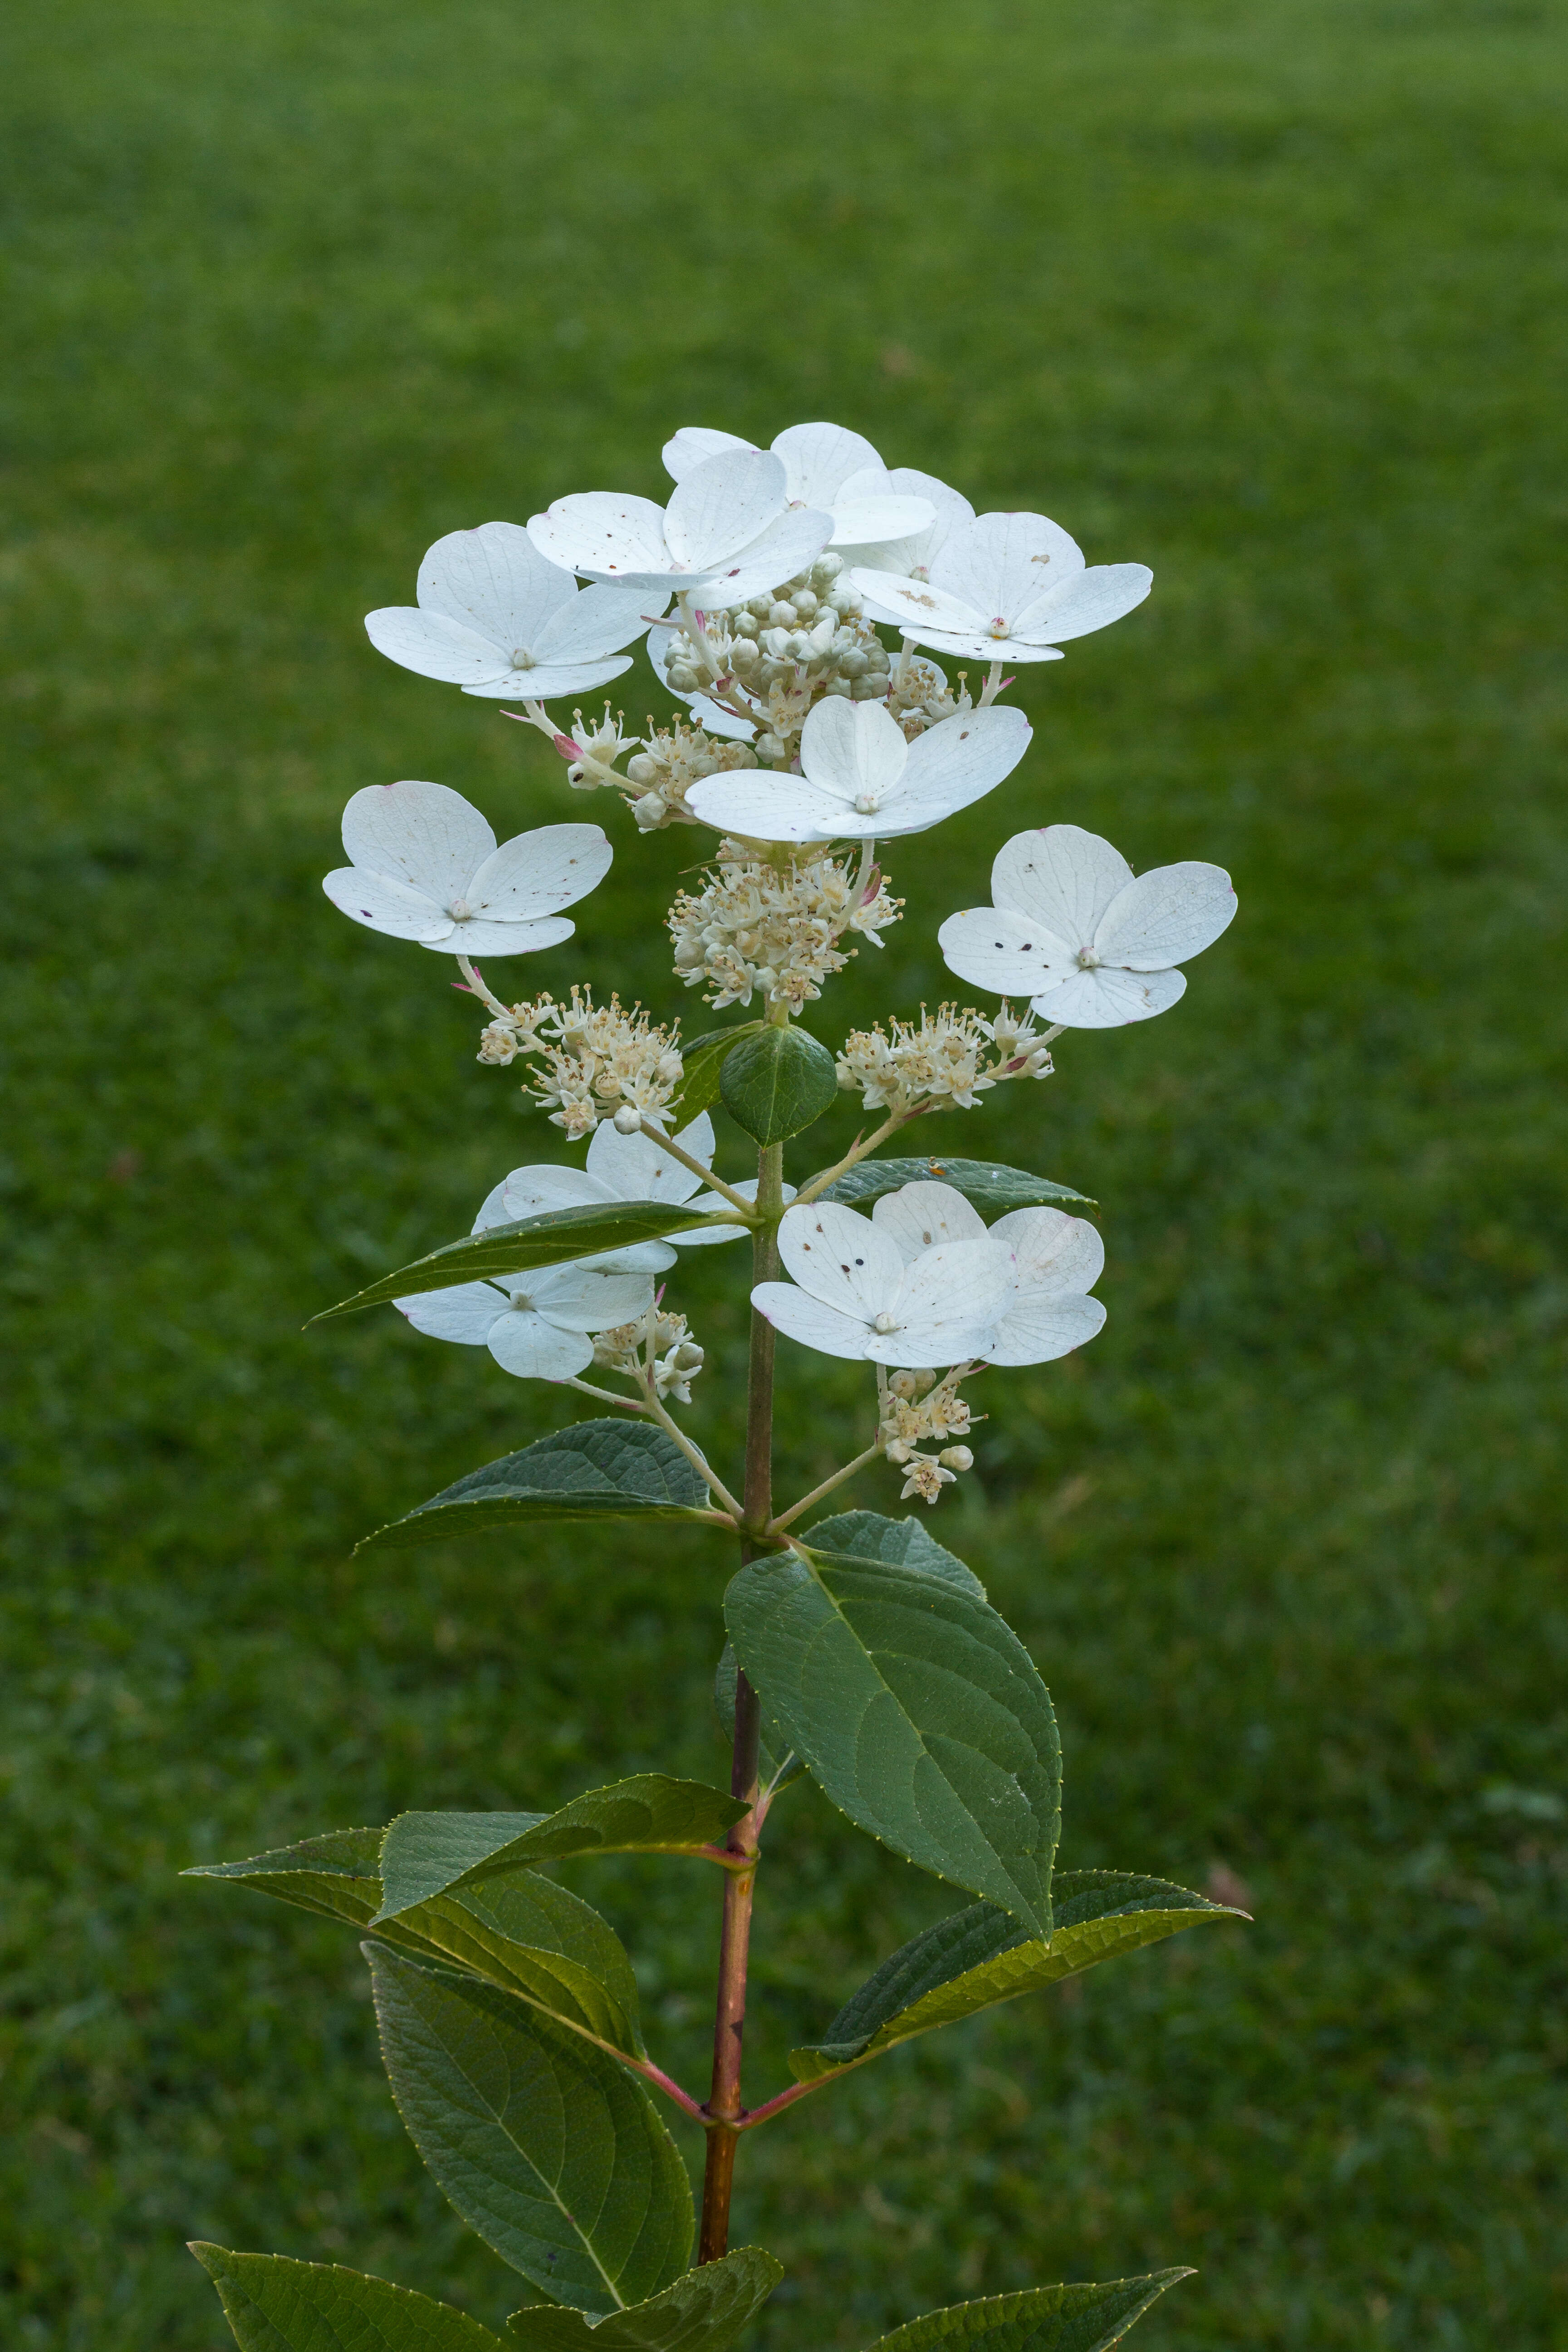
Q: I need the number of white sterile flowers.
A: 13